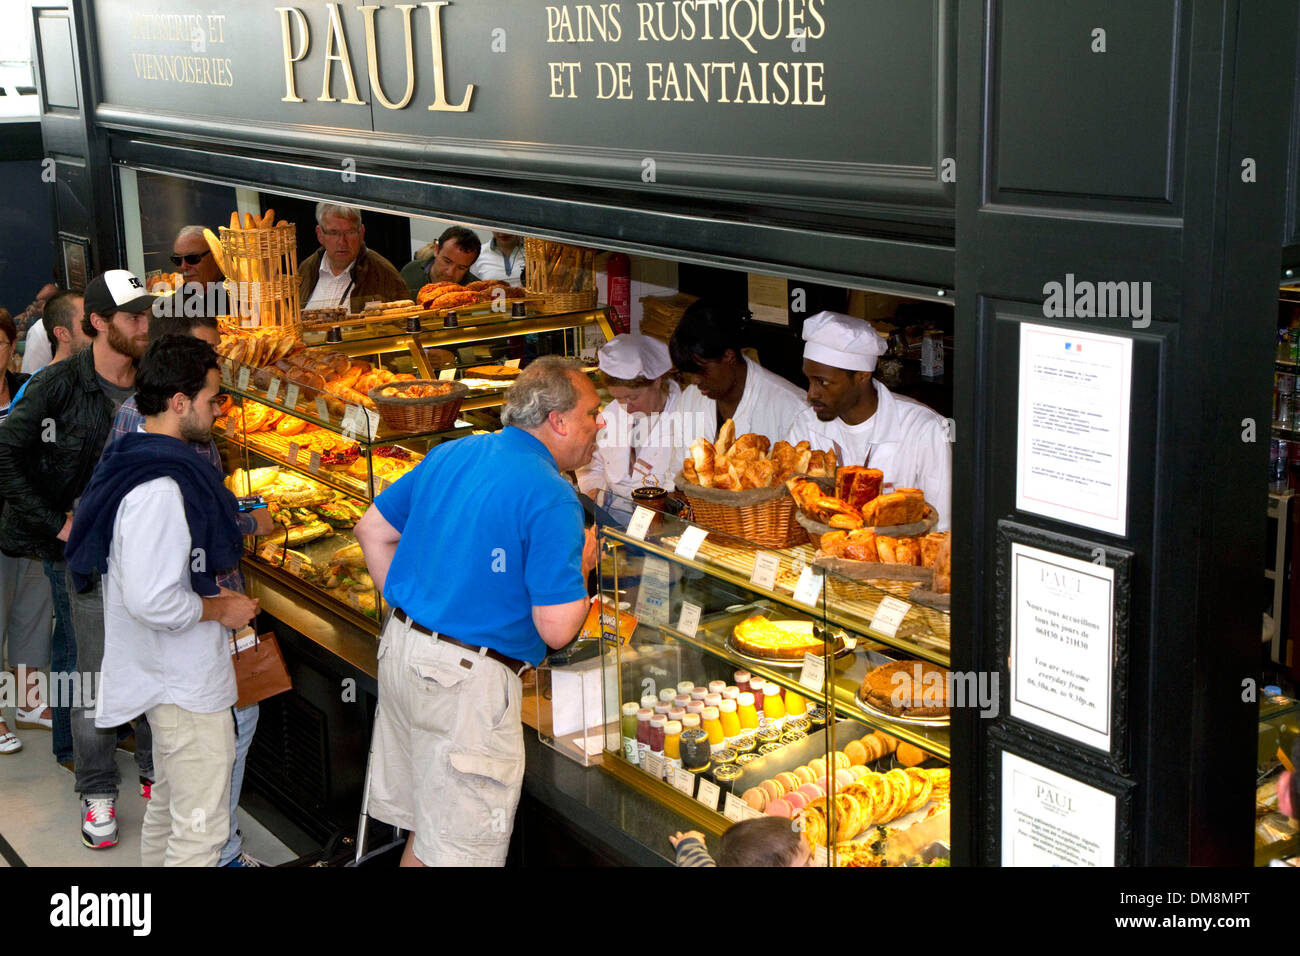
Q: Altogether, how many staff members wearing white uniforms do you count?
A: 3